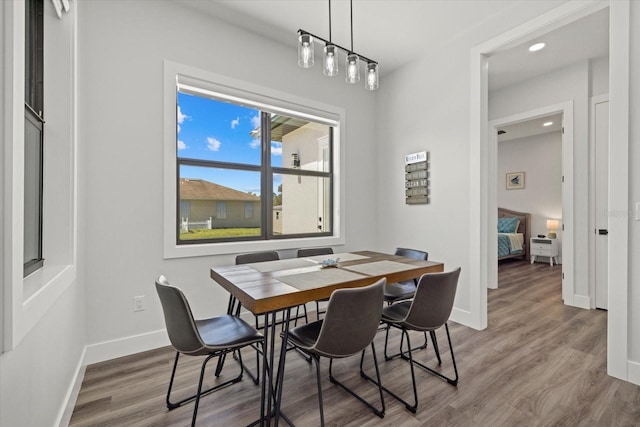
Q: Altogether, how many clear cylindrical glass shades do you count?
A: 4